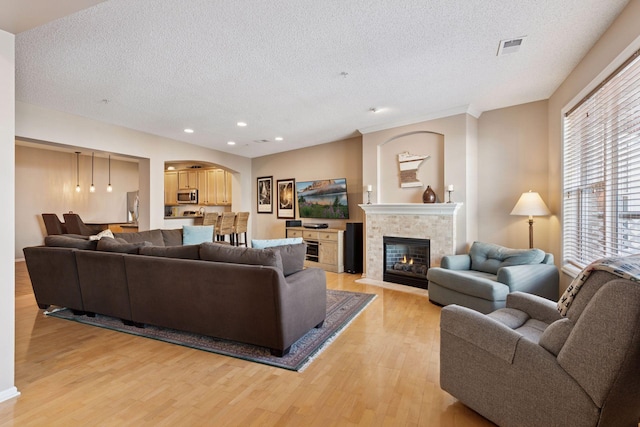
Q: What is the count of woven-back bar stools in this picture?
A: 3